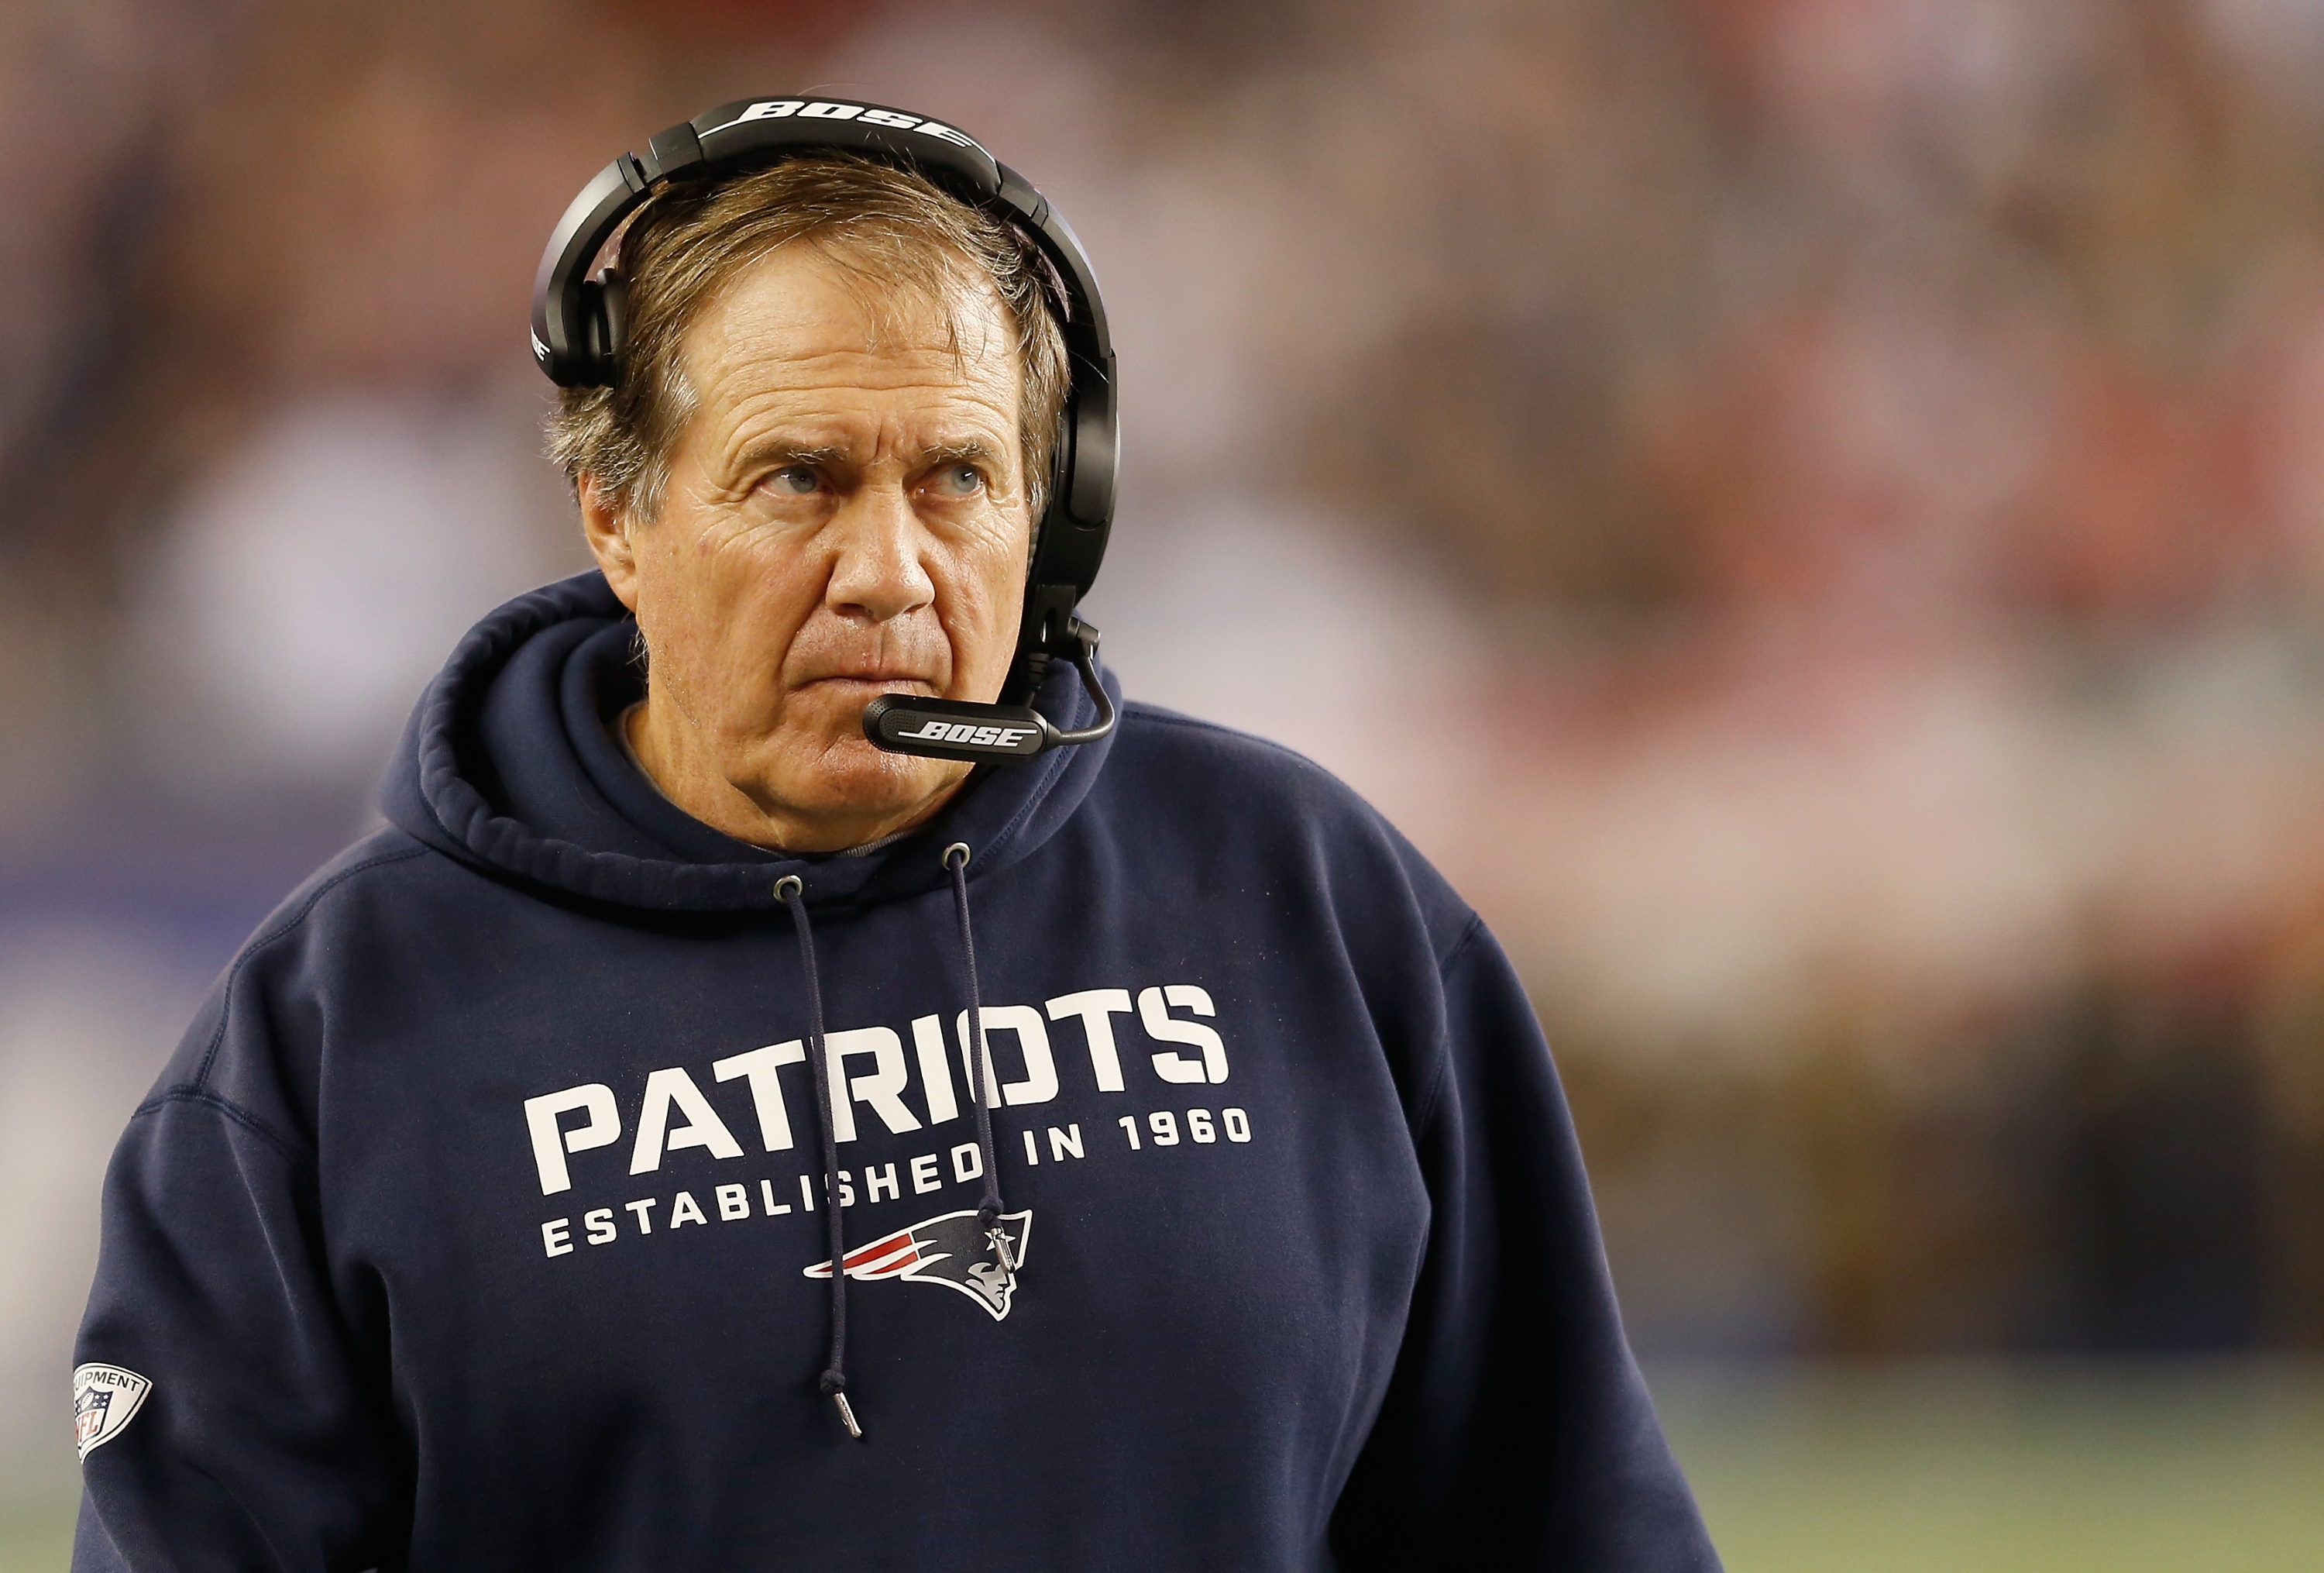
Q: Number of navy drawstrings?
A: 2